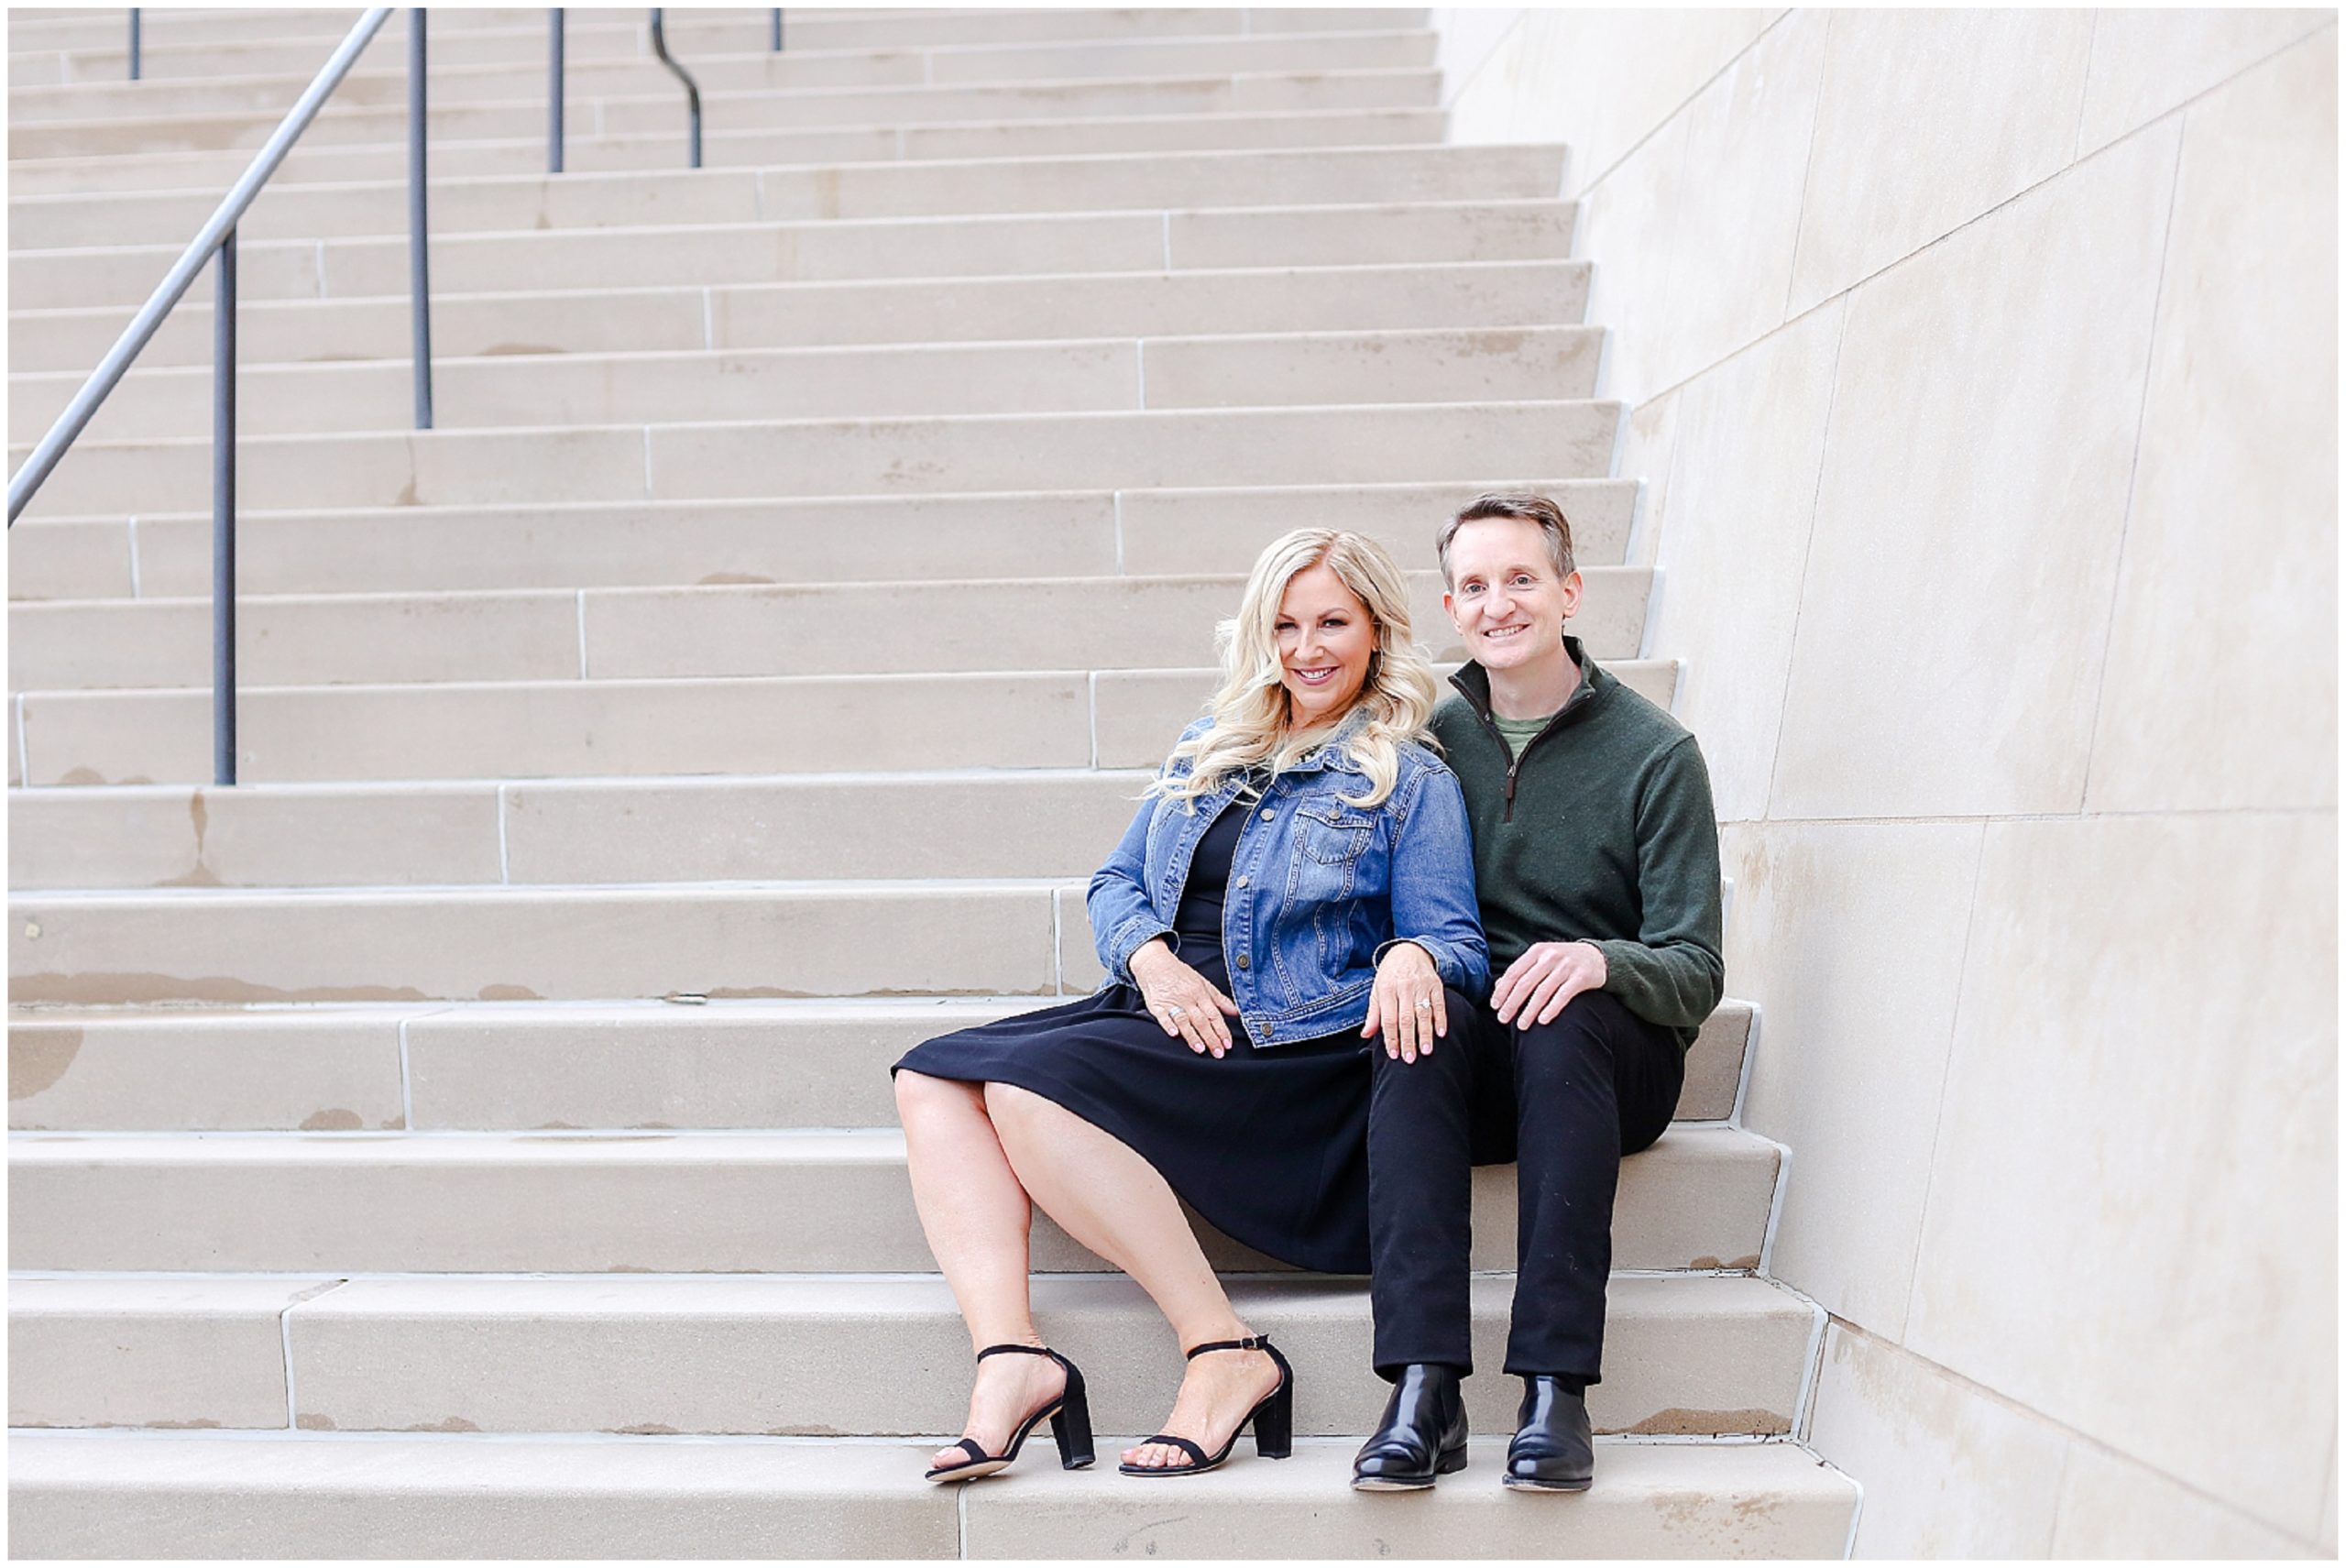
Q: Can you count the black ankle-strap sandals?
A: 2